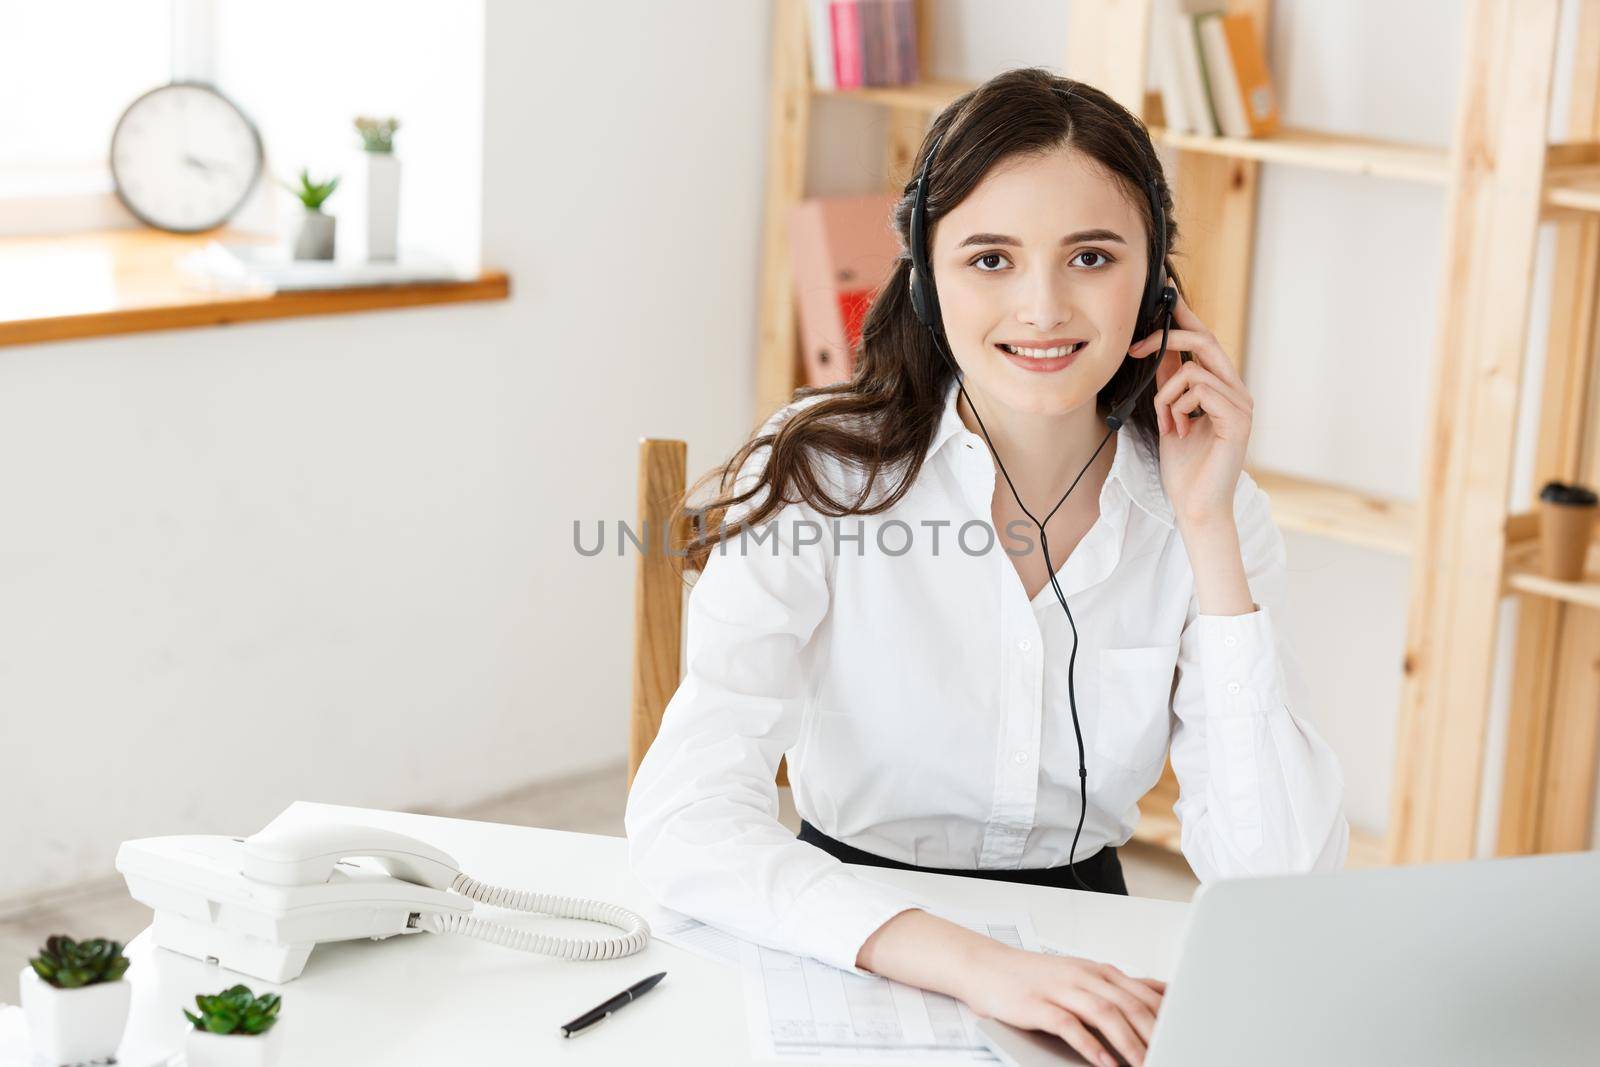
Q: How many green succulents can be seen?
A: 4